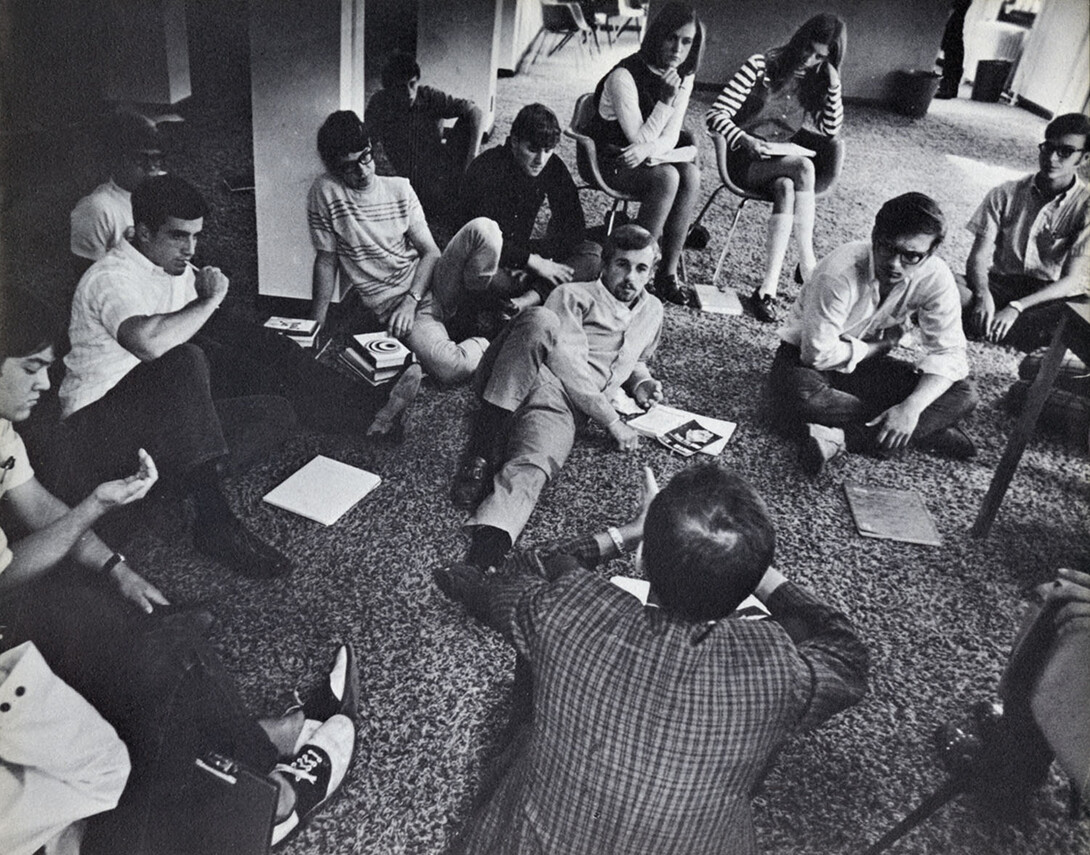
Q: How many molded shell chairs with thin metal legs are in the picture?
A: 4